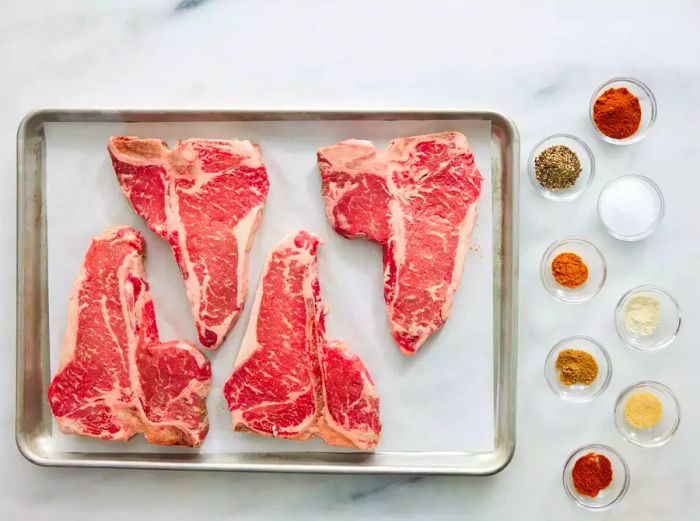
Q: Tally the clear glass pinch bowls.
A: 8